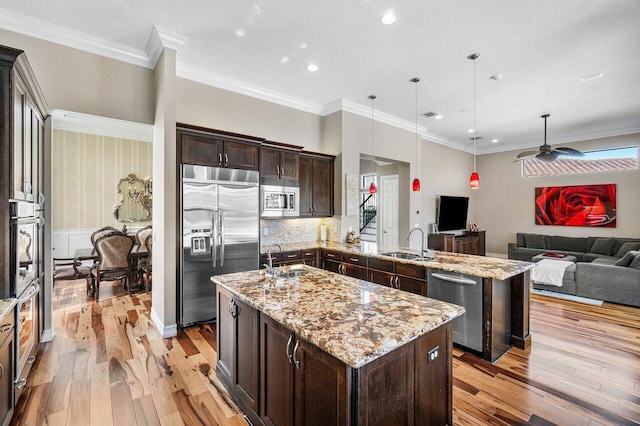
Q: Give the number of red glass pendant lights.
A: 3